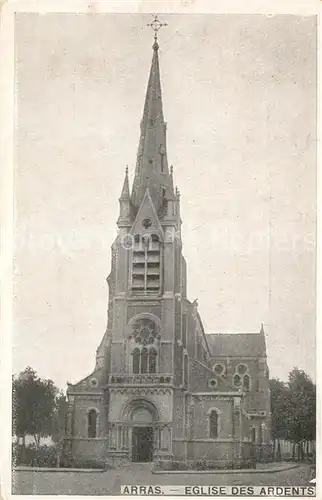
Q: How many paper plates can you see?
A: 0